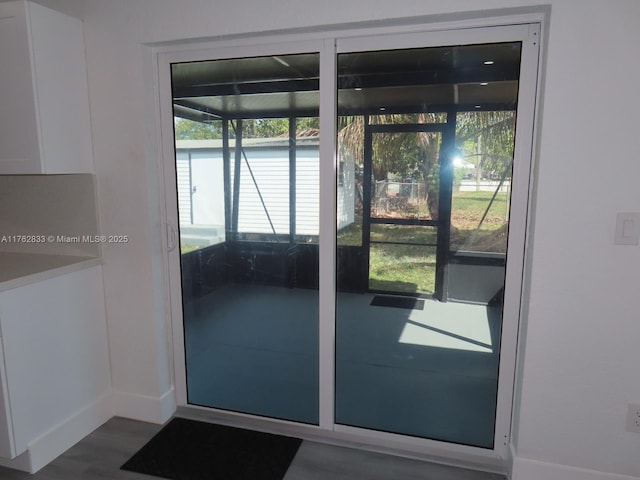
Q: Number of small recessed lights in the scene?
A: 5